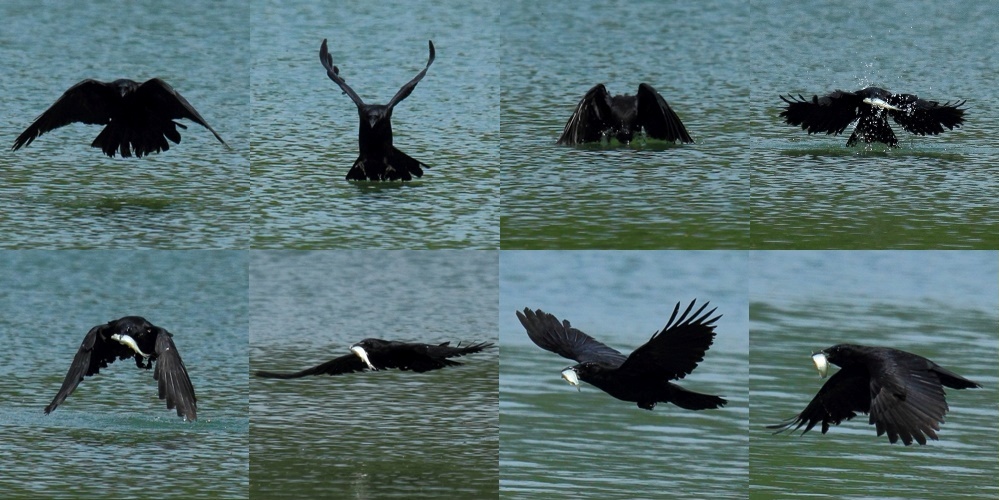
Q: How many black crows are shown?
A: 8